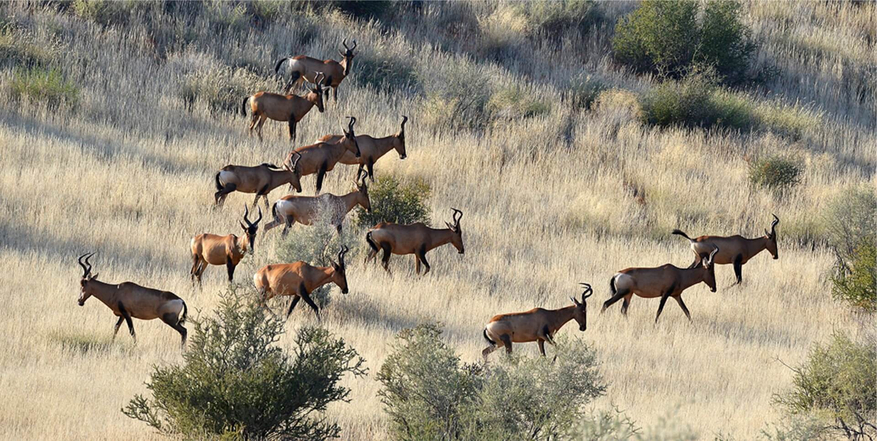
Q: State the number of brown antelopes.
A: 13